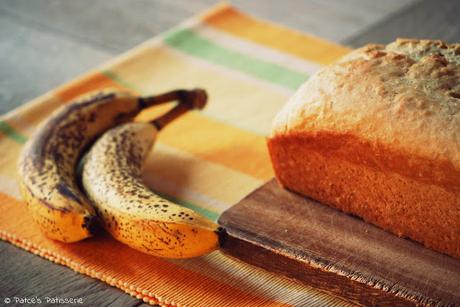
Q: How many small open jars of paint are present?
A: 0